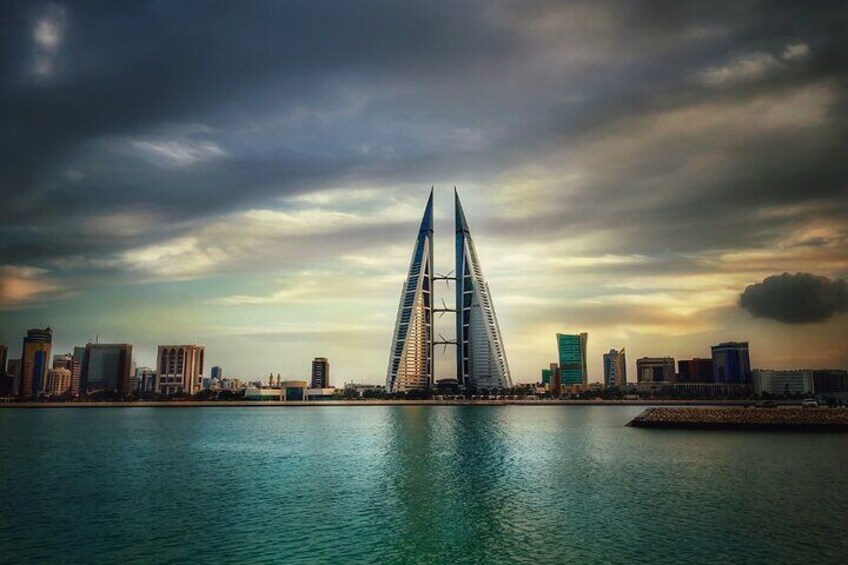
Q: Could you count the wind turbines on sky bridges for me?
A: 3